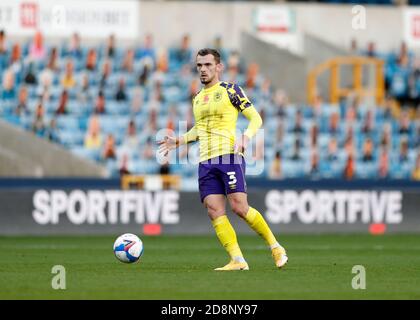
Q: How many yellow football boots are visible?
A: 2